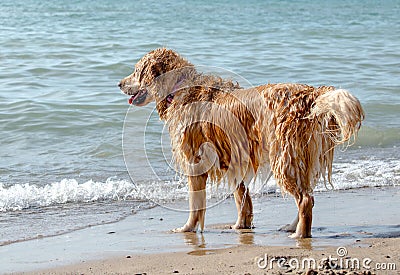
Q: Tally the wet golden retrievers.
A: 1